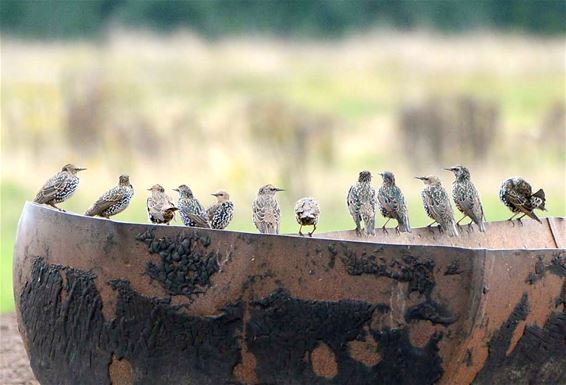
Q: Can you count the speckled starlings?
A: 12